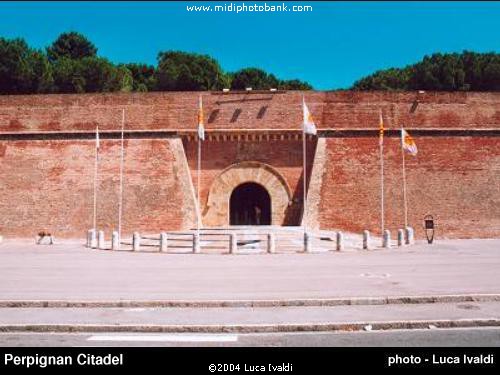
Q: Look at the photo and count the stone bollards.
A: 14